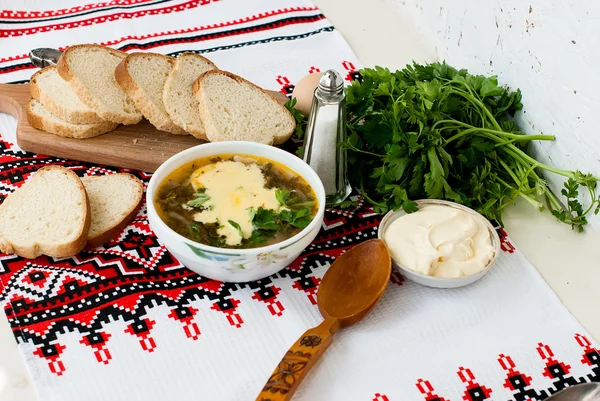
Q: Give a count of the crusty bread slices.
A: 8